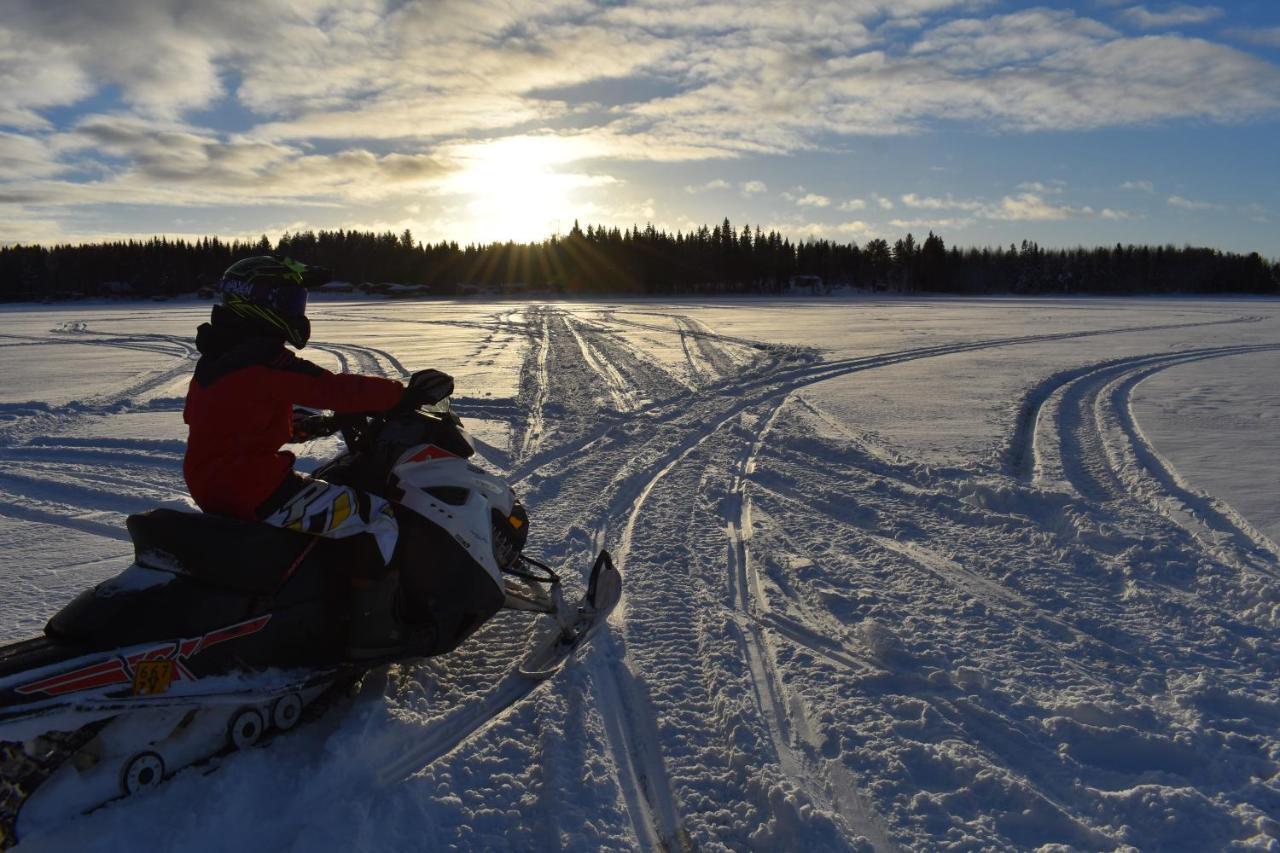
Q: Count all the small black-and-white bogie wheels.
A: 3